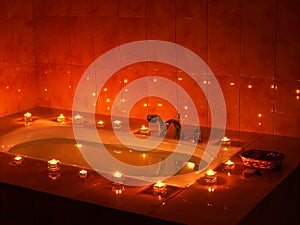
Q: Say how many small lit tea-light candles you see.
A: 14